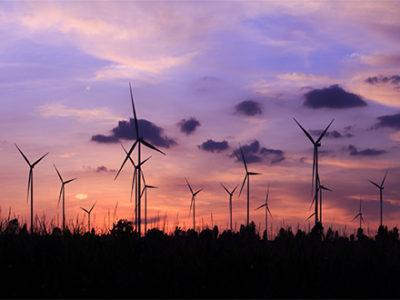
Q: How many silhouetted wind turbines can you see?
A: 14